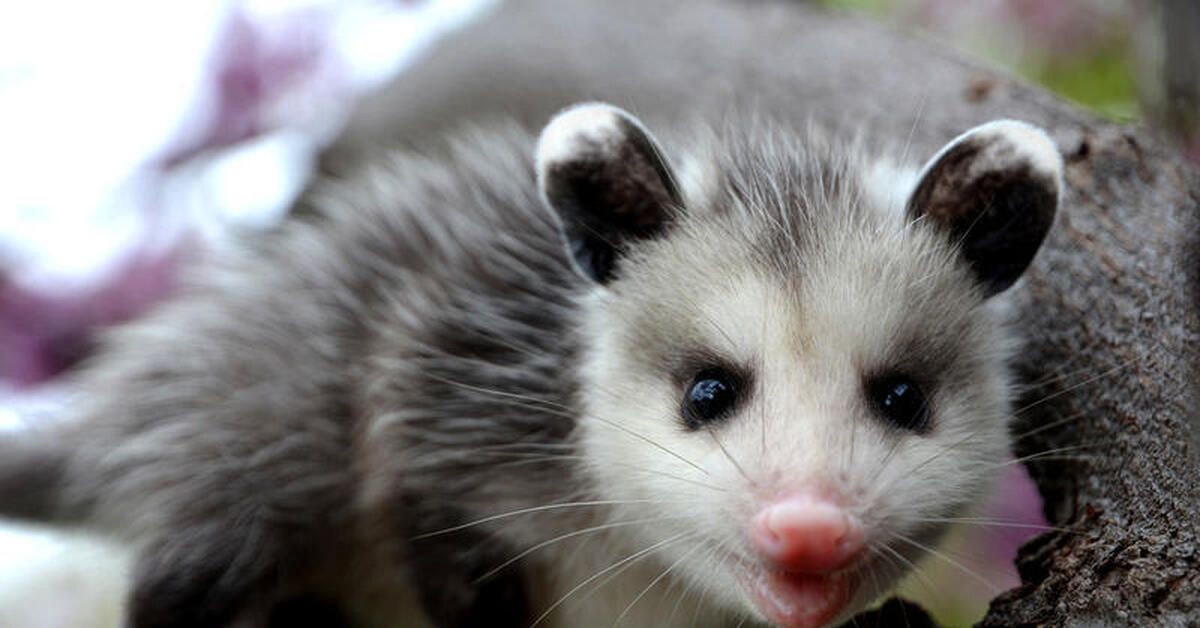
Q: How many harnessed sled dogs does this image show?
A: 0